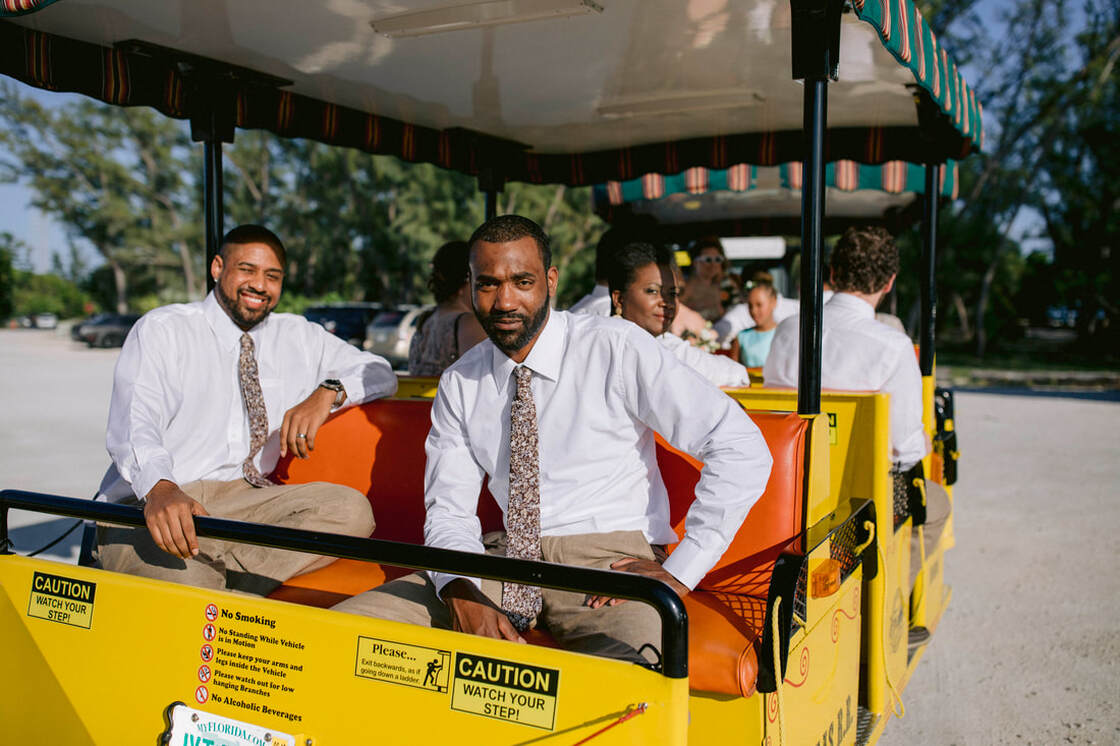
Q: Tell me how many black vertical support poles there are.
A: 4